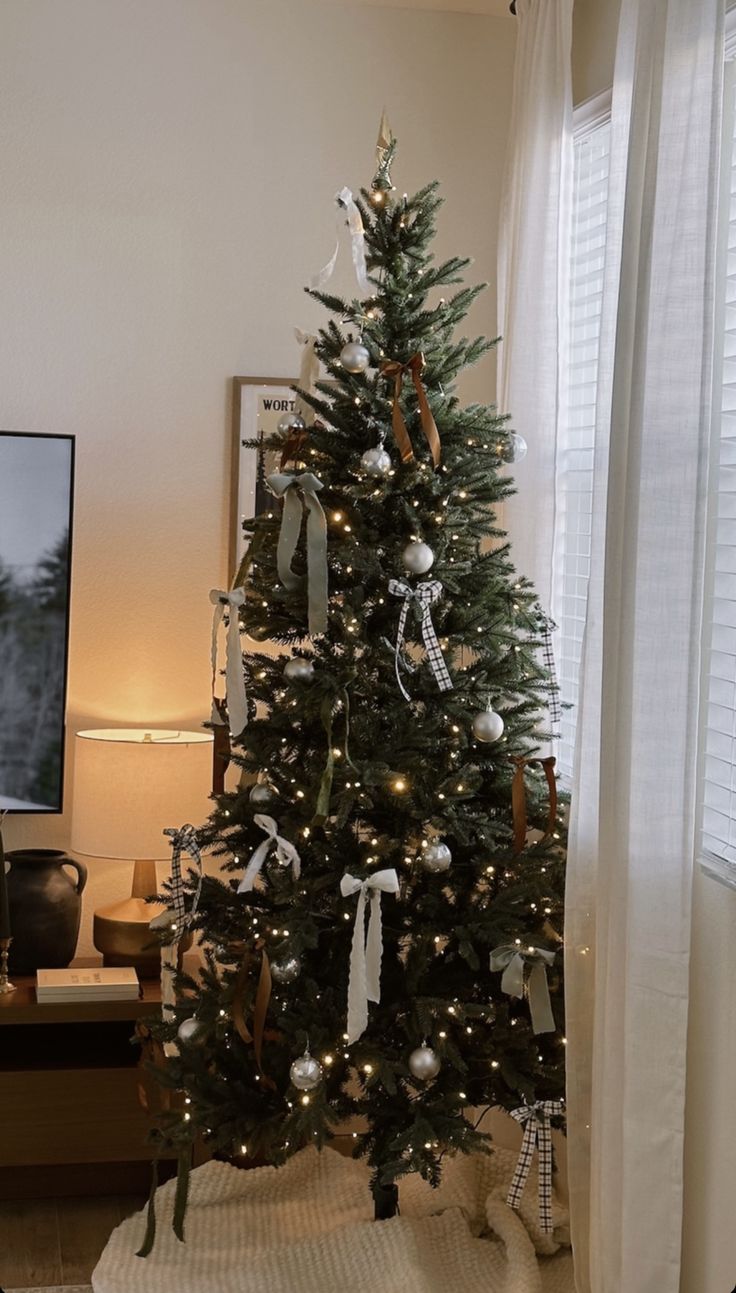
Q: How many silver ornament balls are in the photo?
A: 13